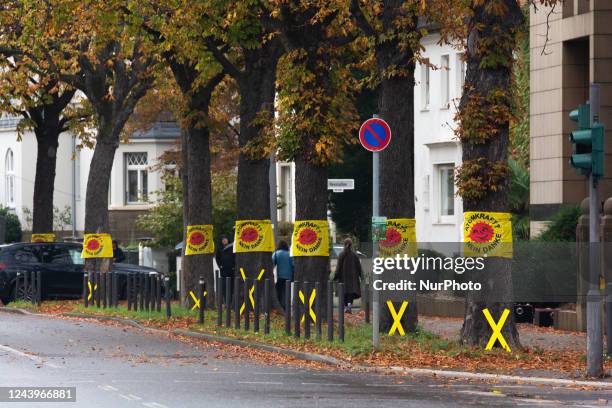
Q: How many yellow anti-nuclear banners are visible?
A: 7